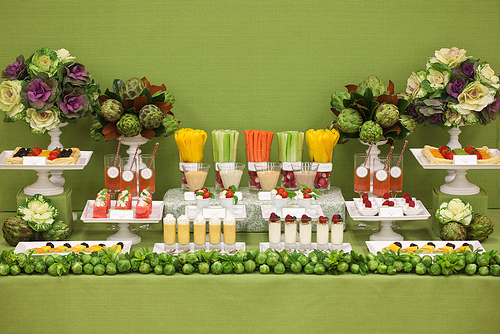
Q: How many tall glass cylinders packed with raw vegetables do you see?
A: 5